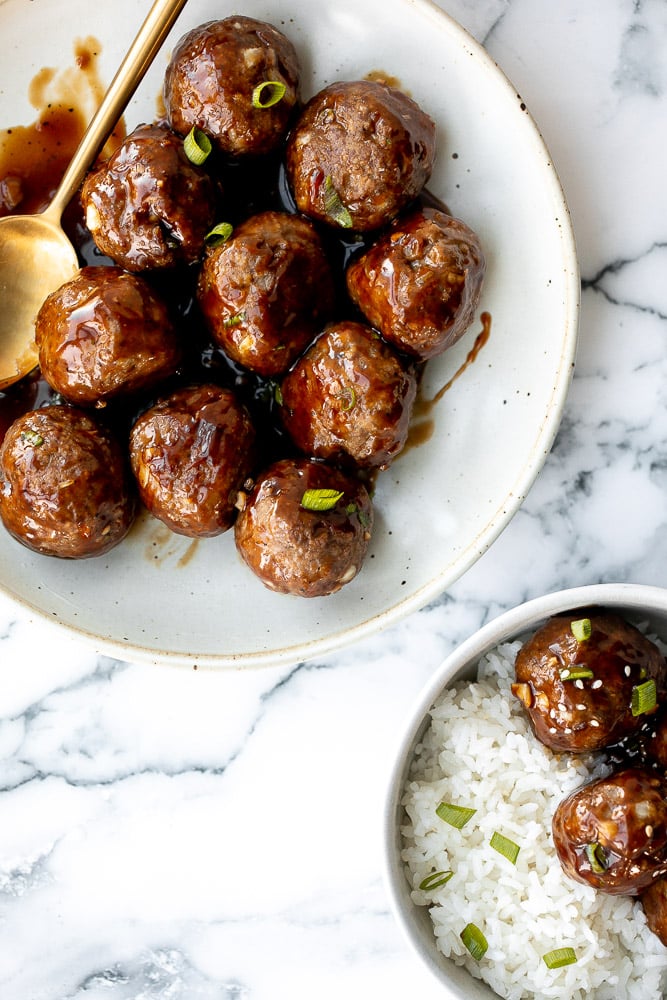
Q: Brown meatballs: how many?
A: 14